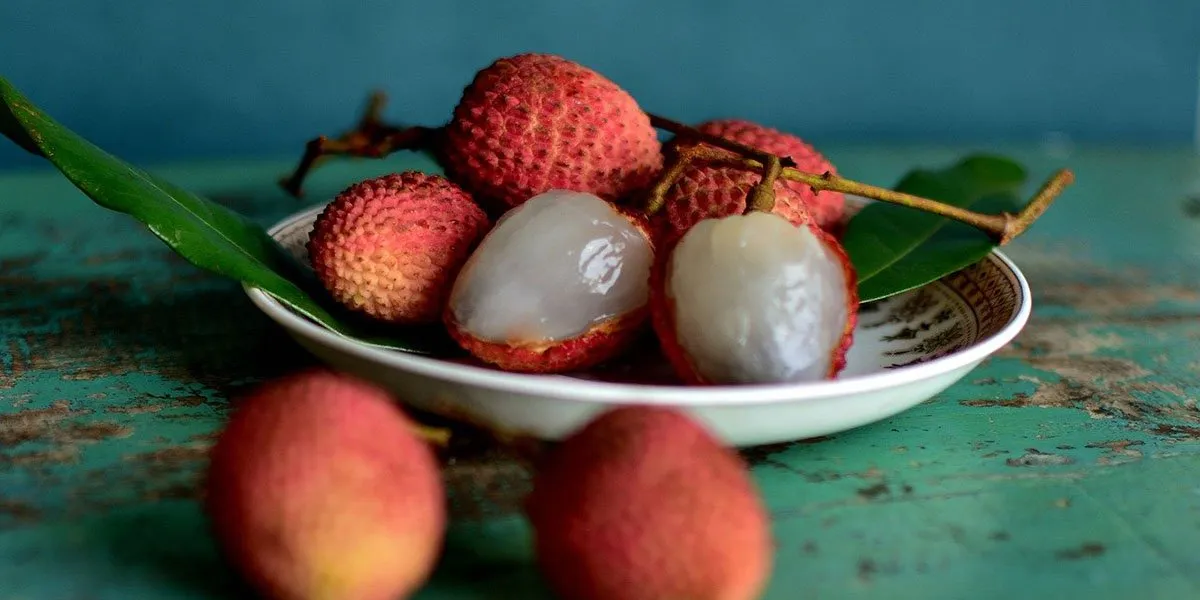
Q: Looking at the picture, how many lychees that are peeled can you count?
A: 2